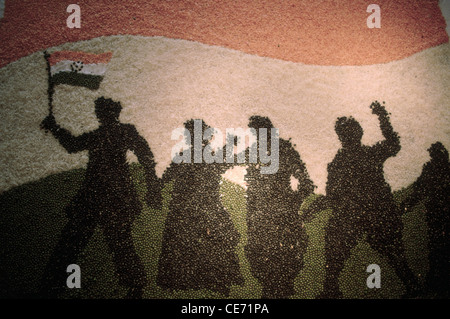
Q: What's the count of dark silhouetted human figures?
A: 5